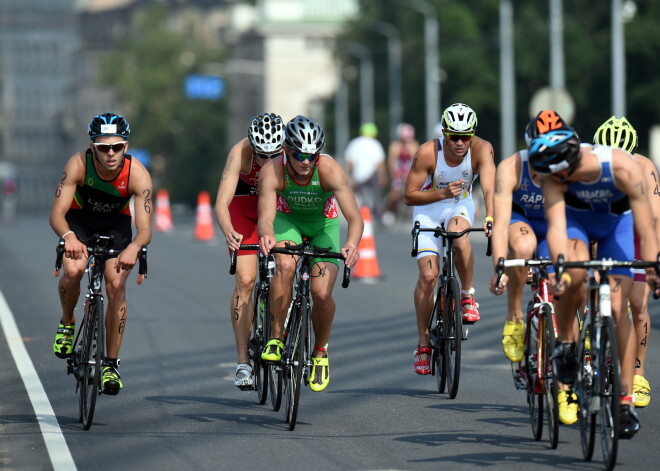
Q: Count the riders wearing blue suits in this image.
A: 2